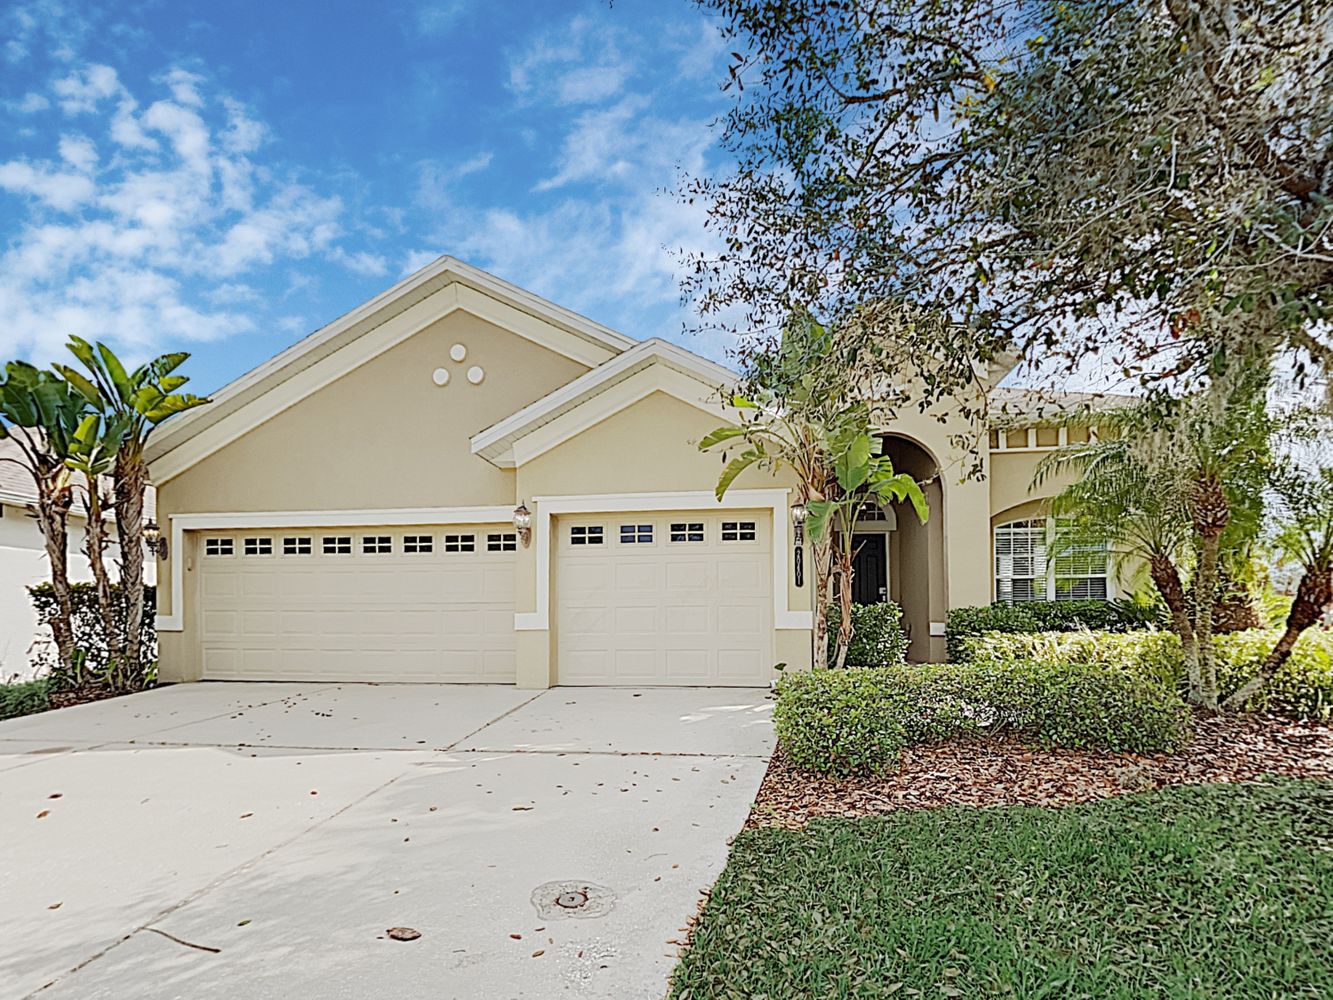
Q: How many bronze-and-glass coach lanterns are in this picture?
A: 3